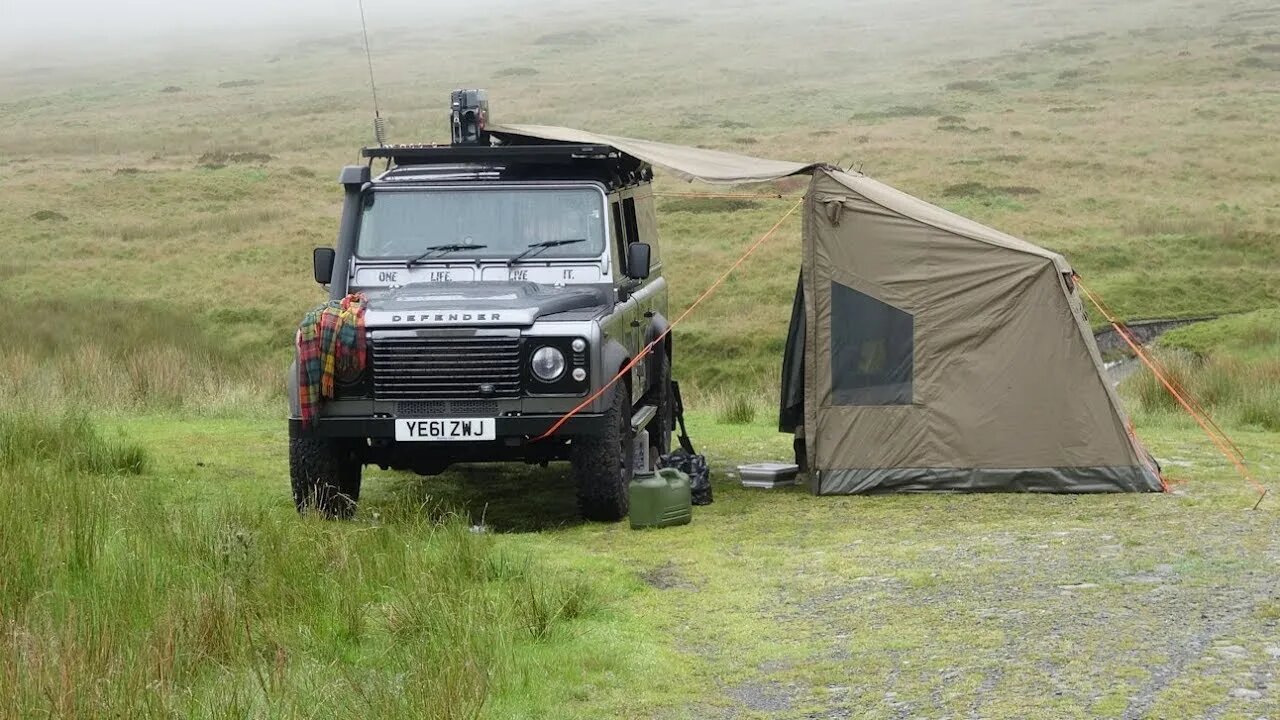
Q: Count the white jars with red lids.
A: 0